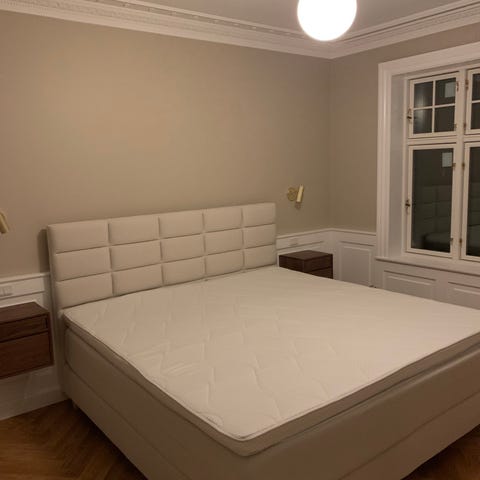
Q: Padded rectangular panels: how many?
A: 15